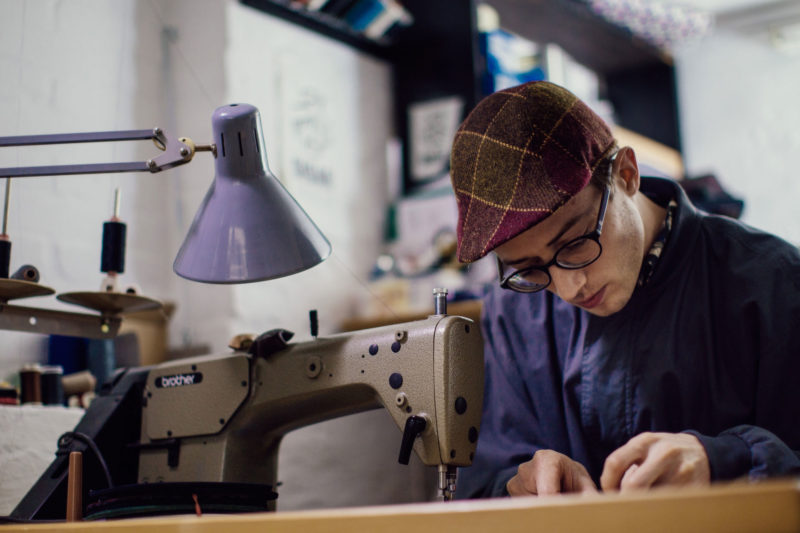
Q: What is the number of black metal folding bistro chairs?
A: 0